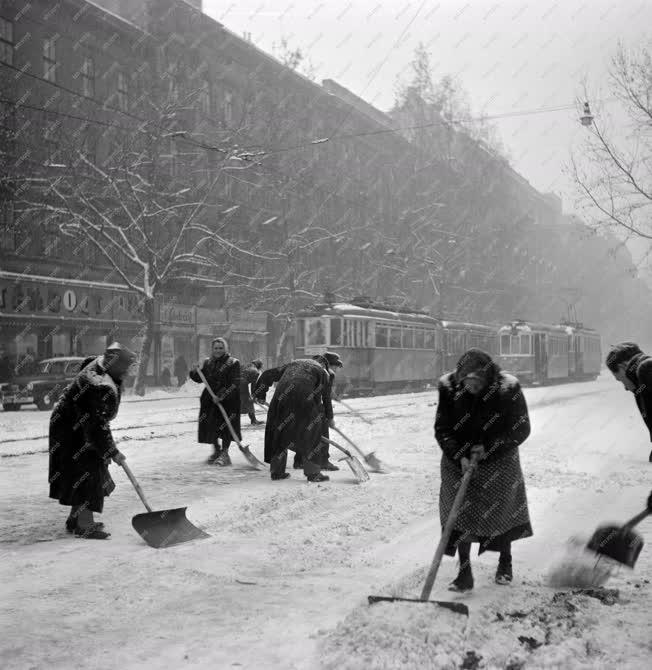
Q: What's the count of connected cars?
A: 4